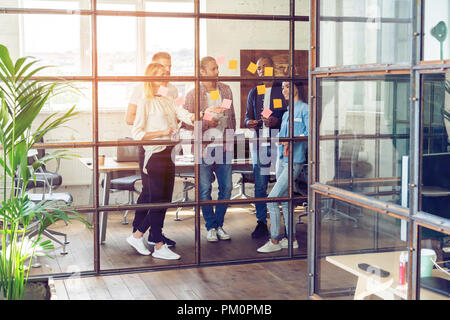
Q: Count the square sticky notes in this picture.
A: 12